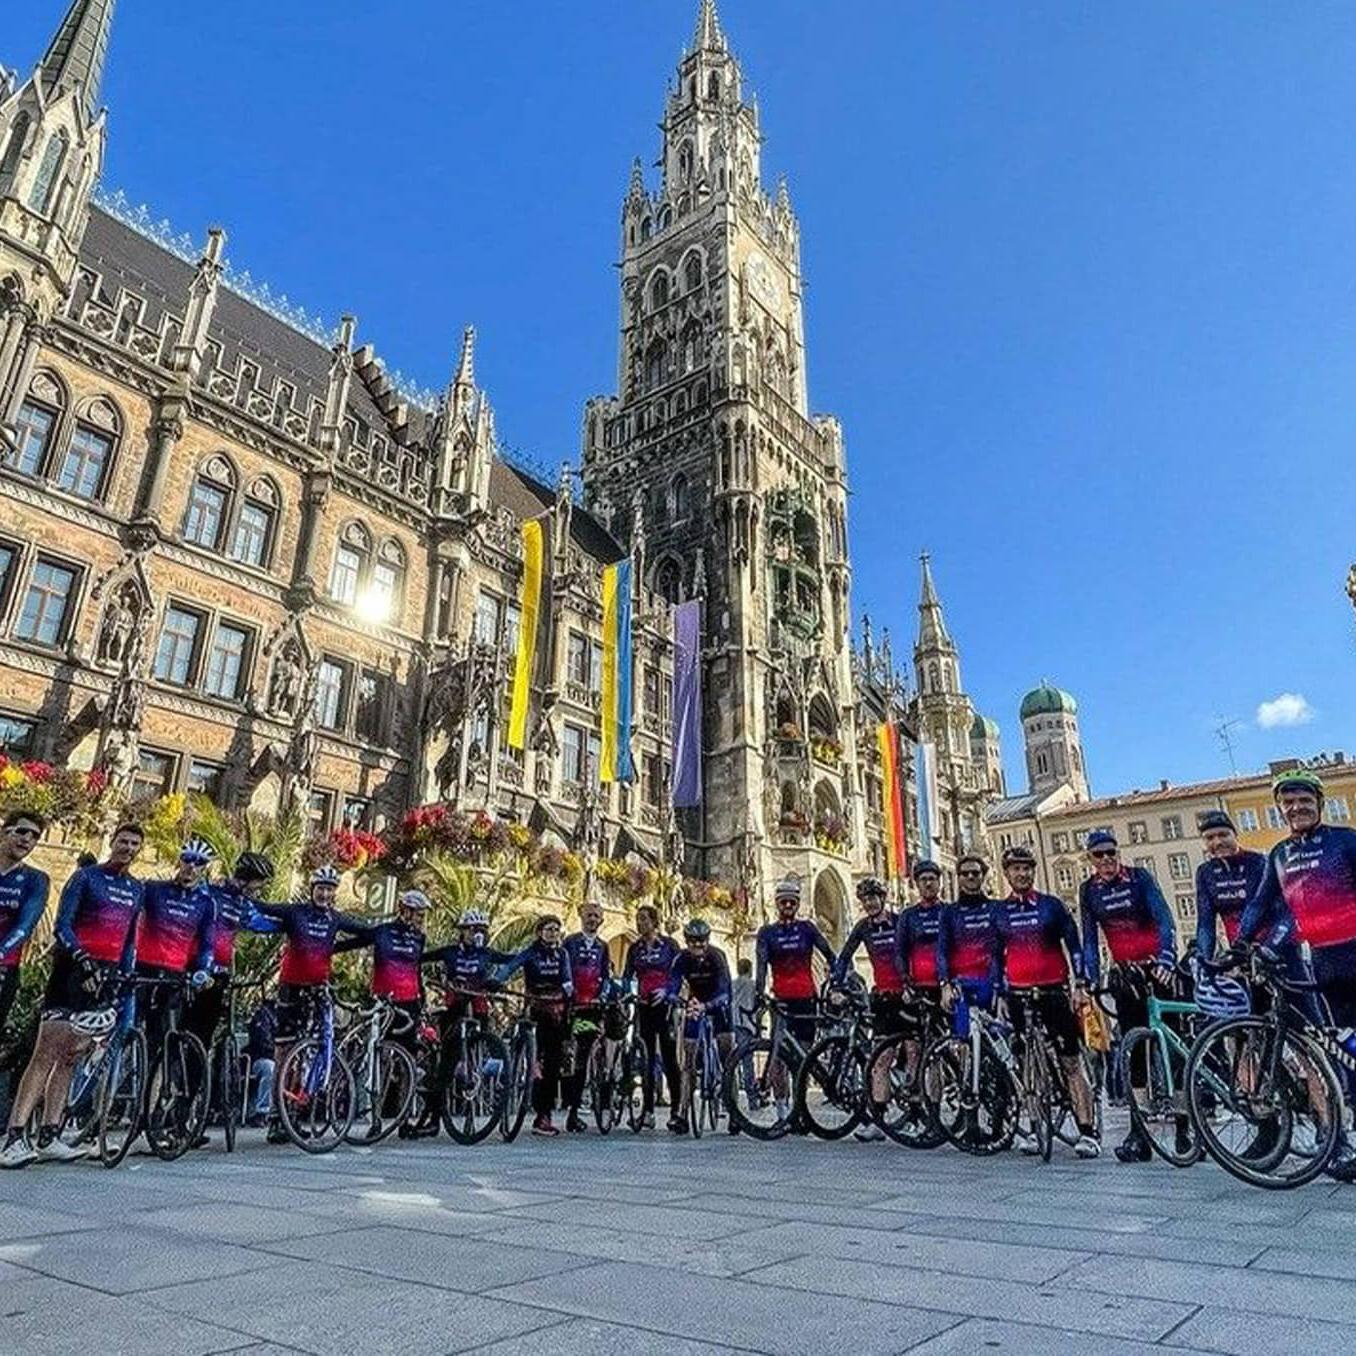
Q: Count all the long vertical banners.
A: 5